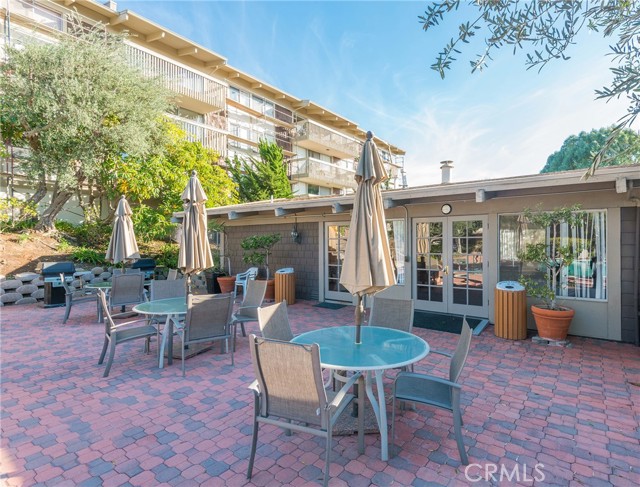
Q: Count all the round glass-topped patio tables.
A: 3